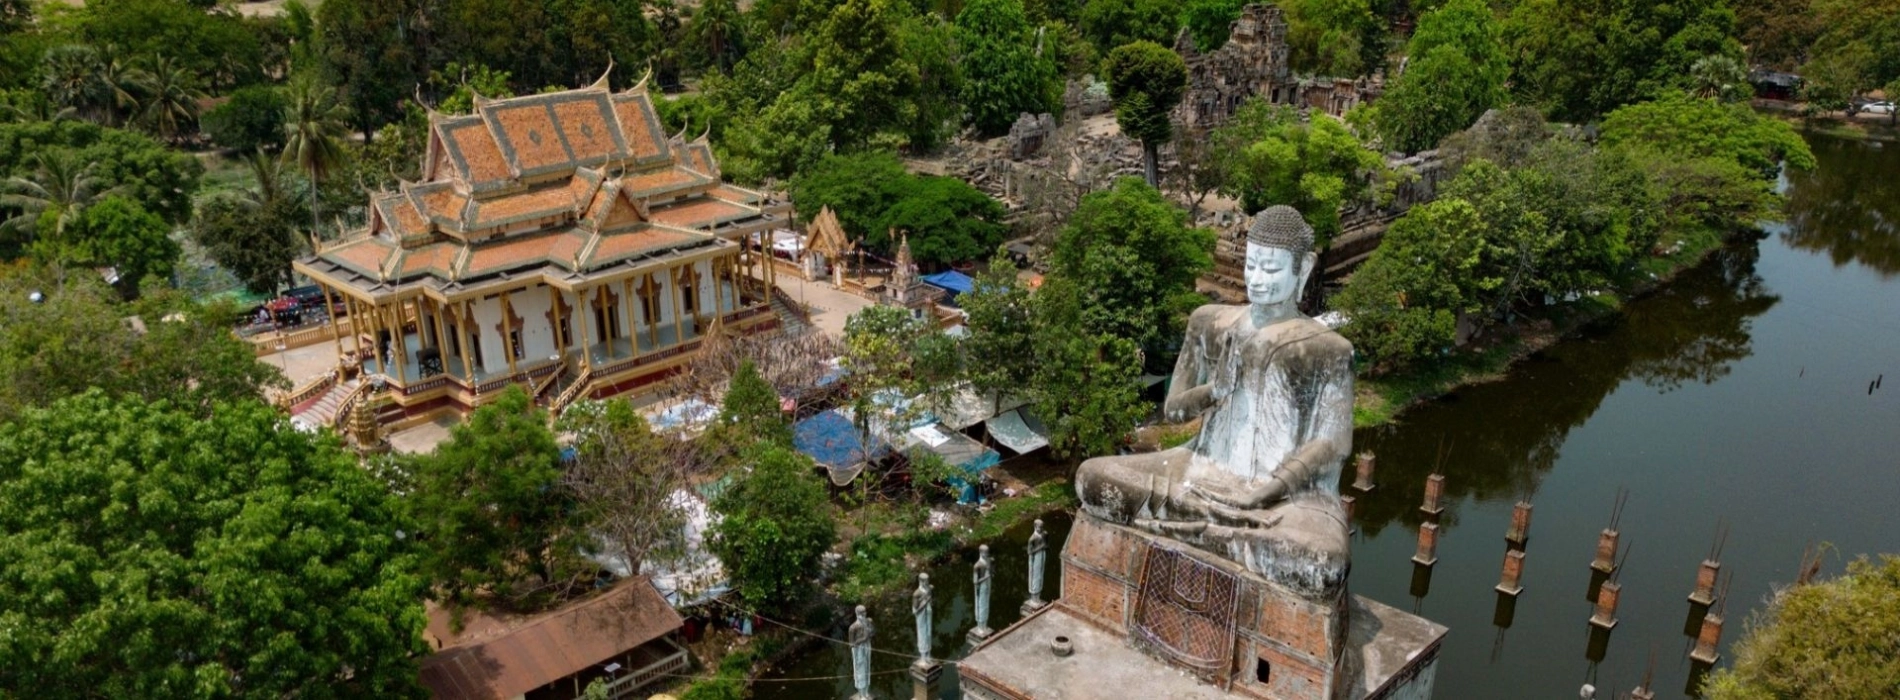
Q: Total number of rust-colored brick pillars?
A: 11